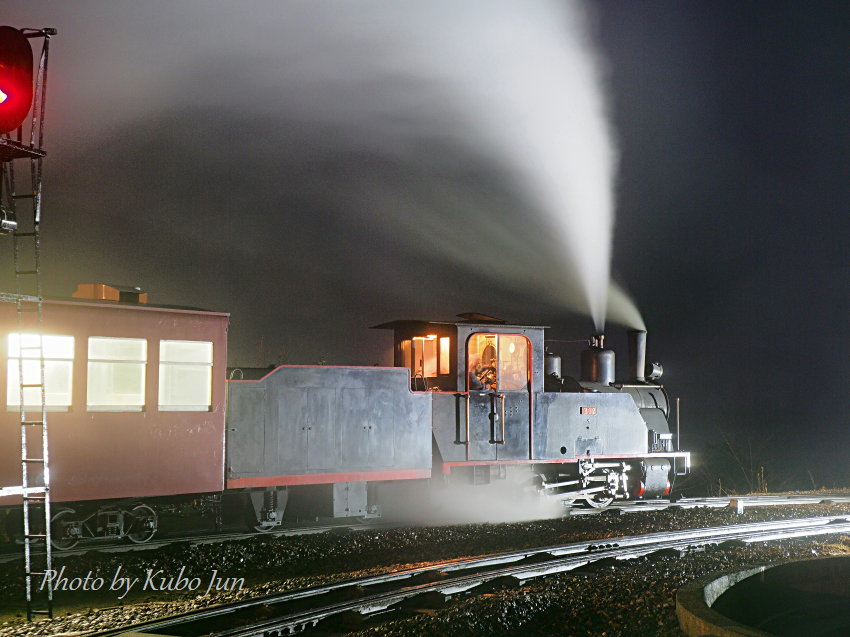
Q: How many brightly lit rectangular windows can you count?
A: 3